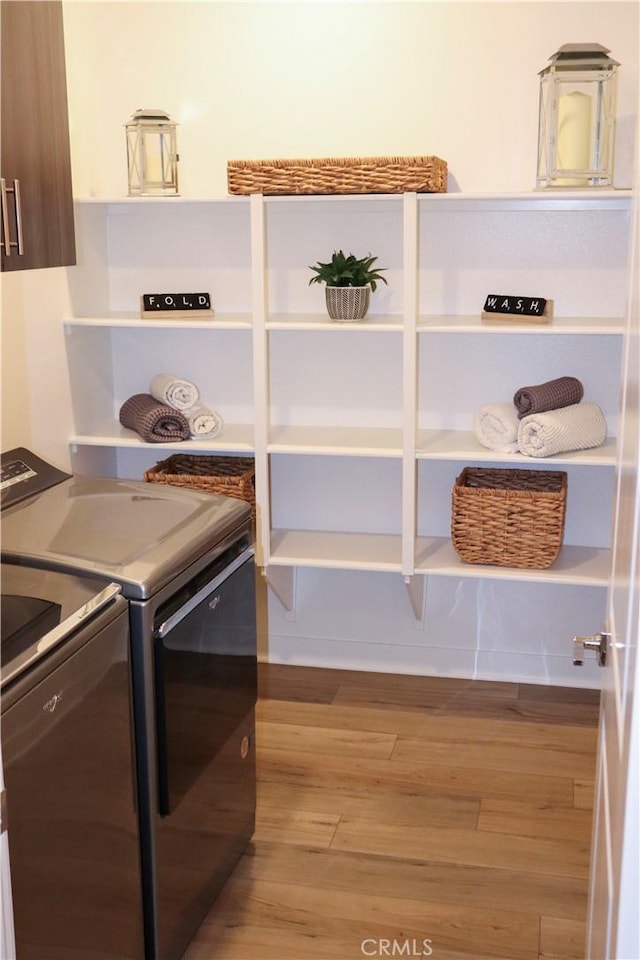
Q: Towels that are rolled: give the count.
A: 6